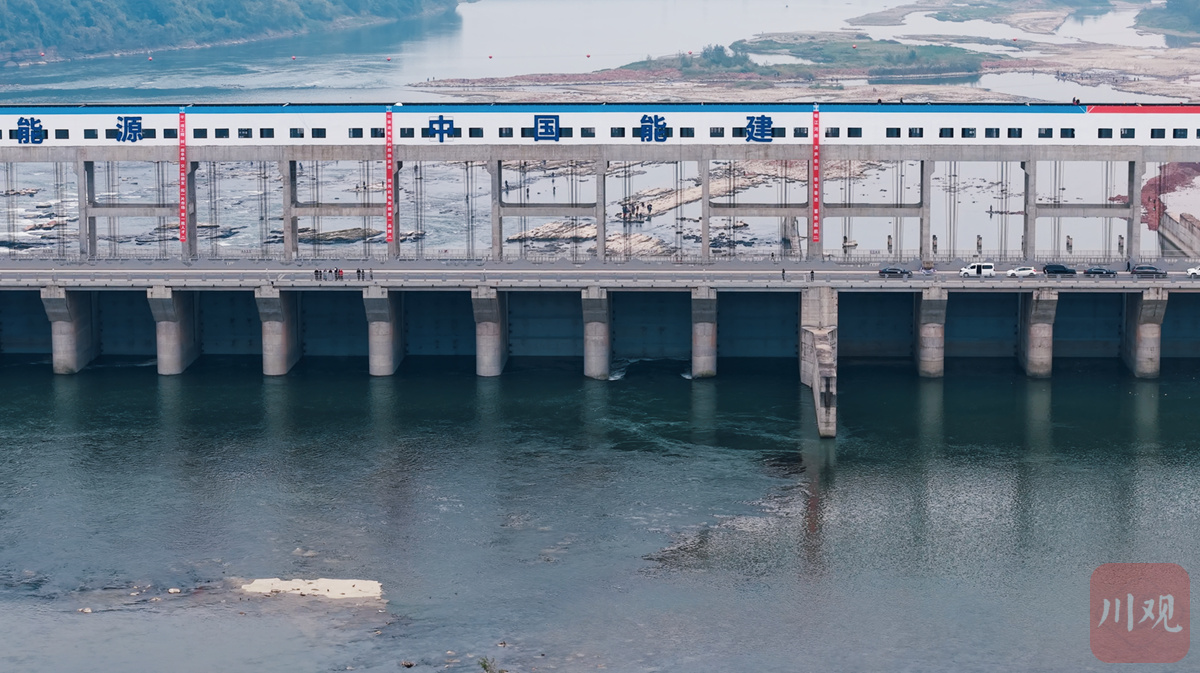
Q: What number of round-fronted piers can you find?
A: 10